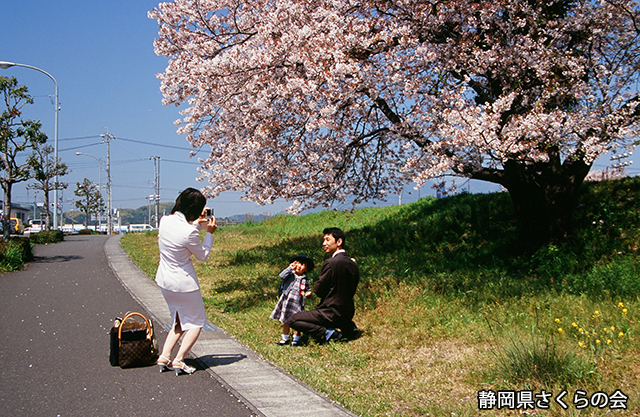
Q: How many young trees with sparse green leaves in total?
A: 3